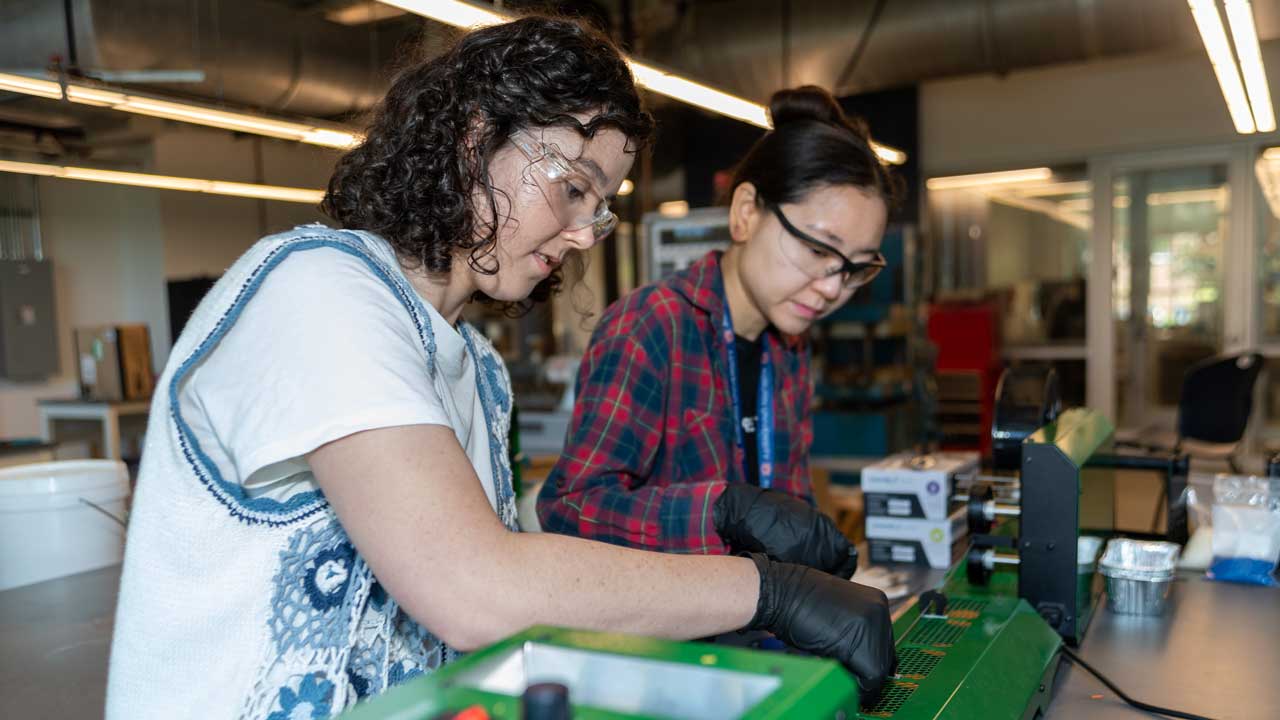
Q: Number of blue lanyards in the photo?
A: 1